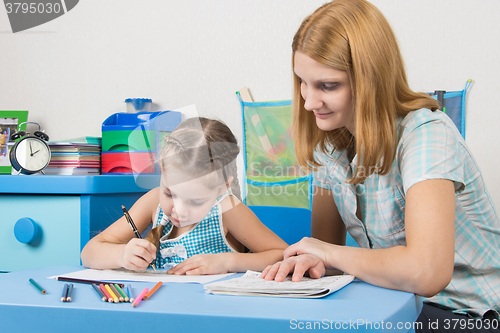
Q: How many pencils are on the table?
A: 12